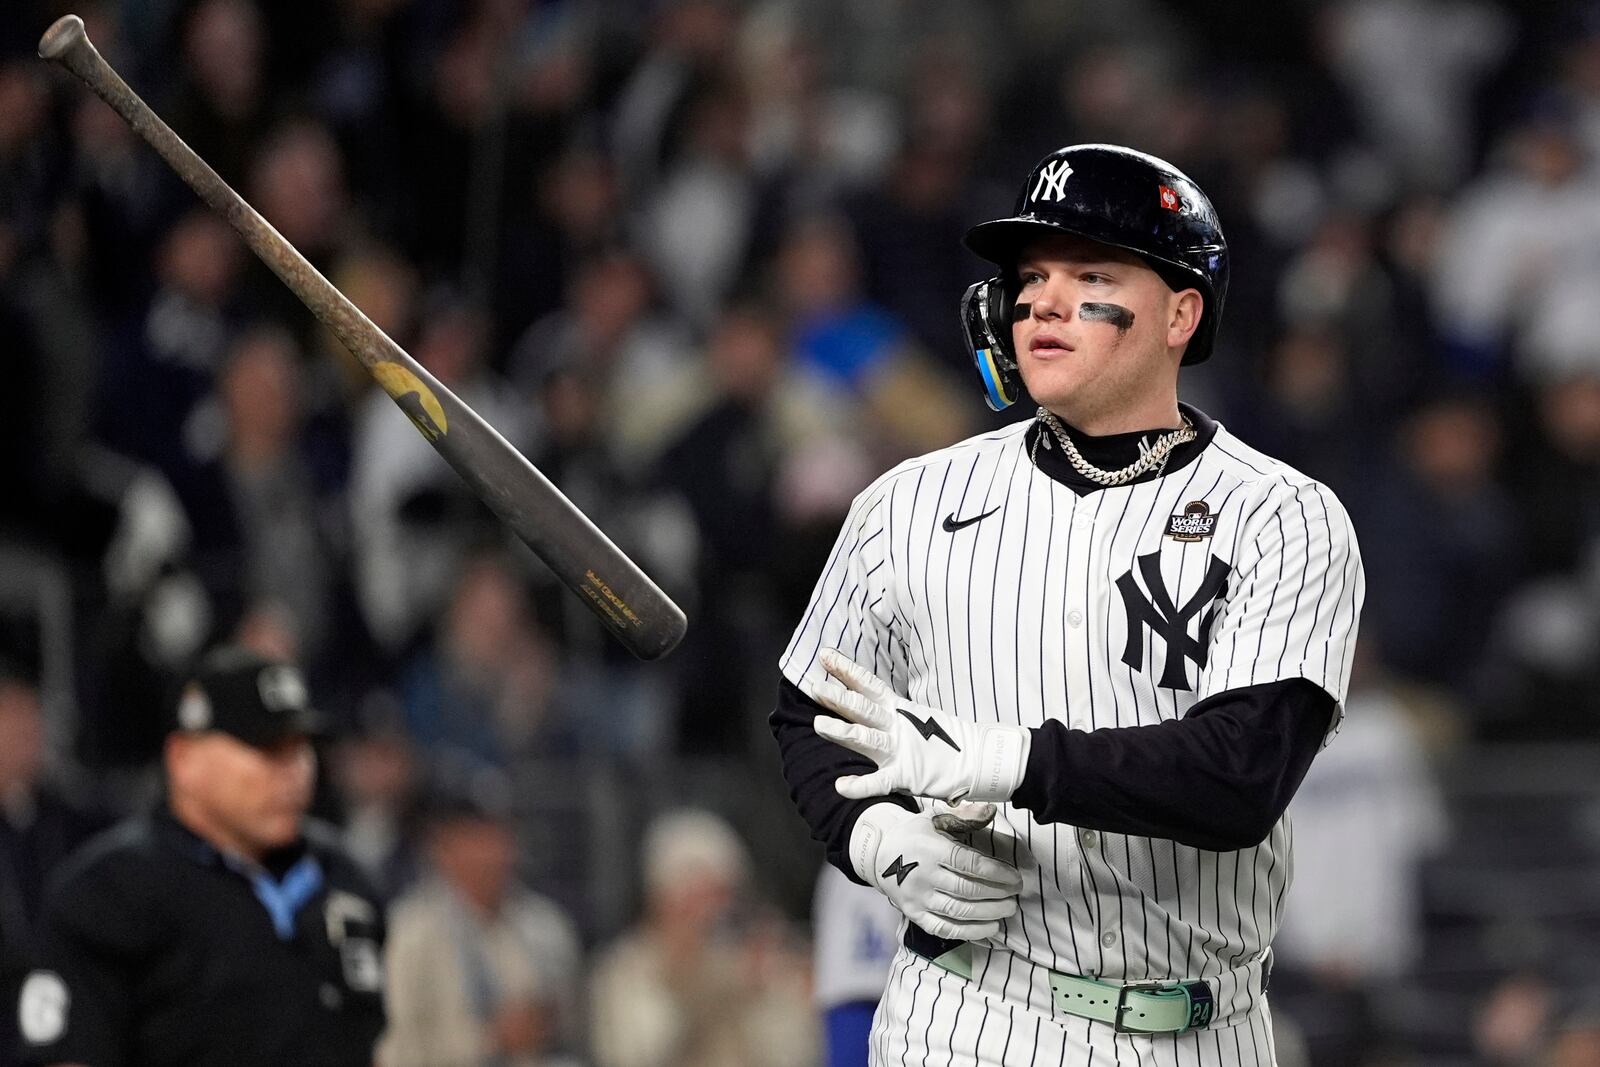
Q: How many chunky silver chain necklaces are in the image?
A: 1